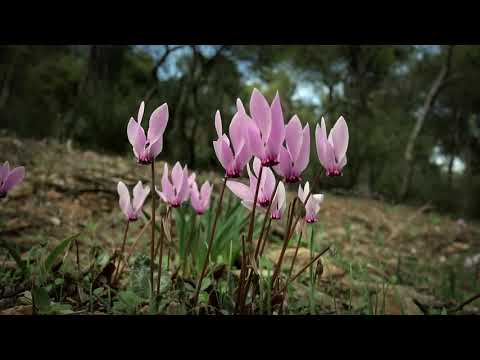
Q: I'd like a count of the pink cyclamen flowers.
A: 12